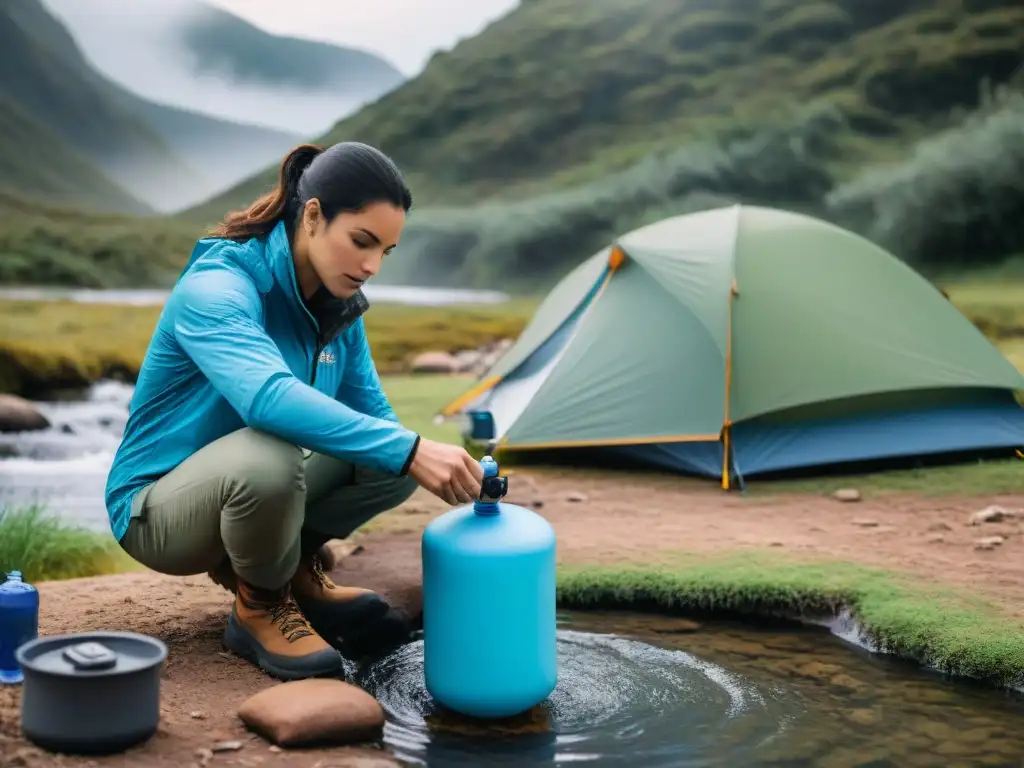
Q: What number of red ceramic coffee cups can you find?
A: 0